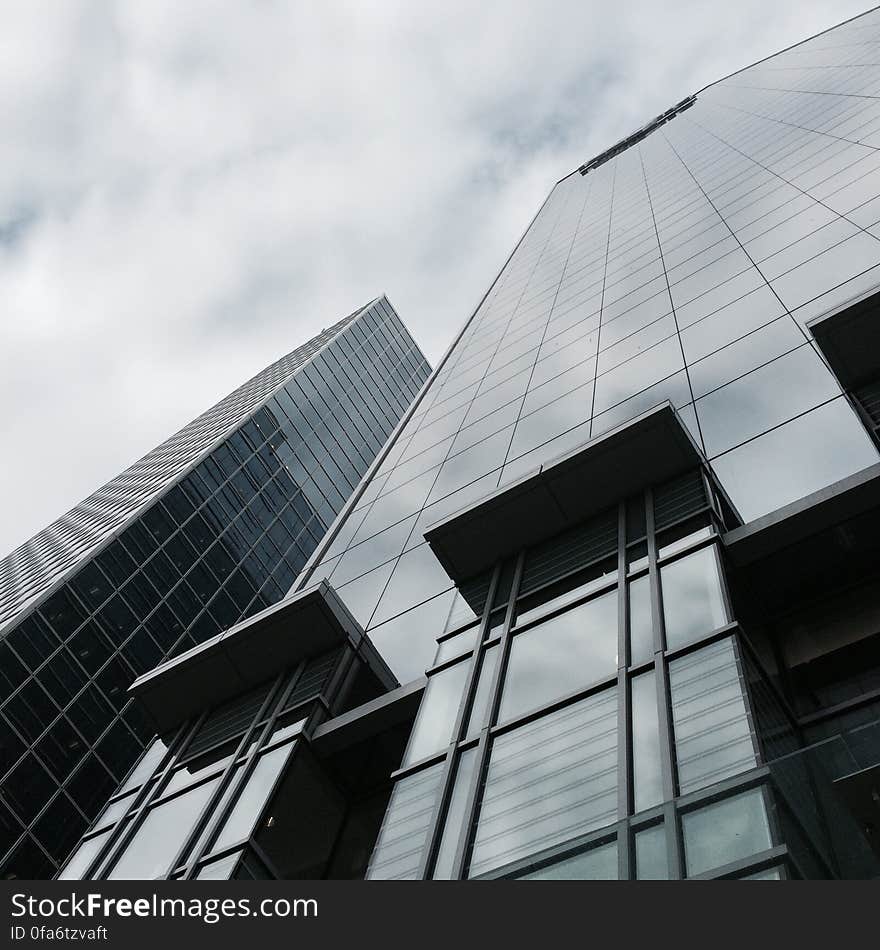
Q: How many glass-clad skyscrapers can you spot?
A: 2